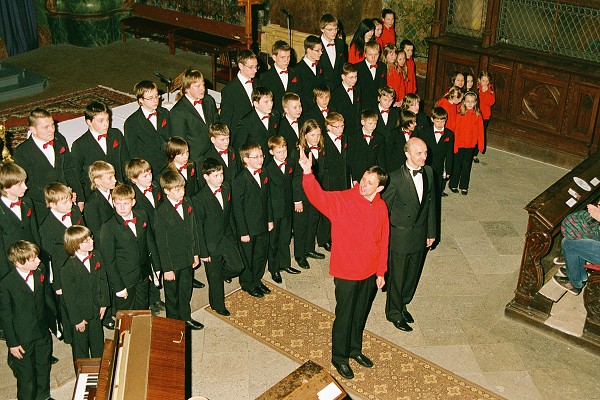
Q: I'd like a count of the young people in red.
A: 11